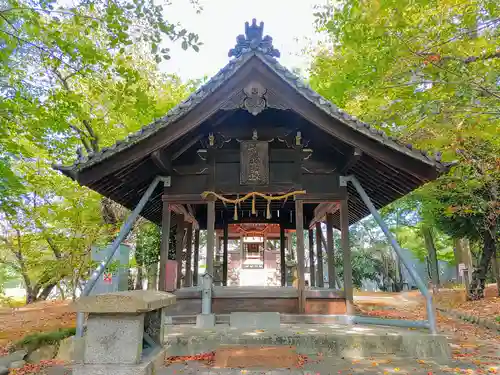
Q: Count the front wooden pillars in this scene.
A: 4